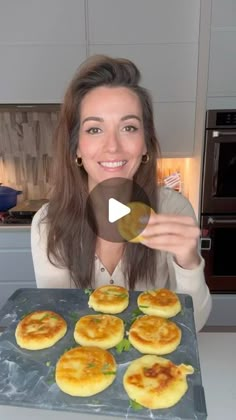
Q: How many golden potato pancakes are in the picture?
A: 8